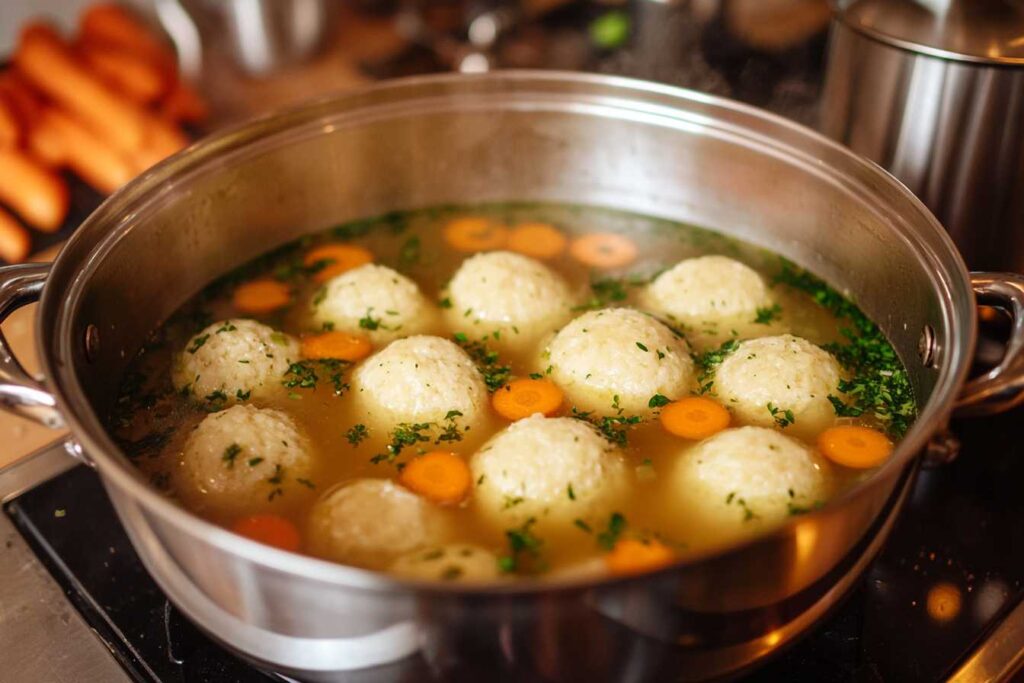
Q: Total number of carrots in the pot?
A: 12